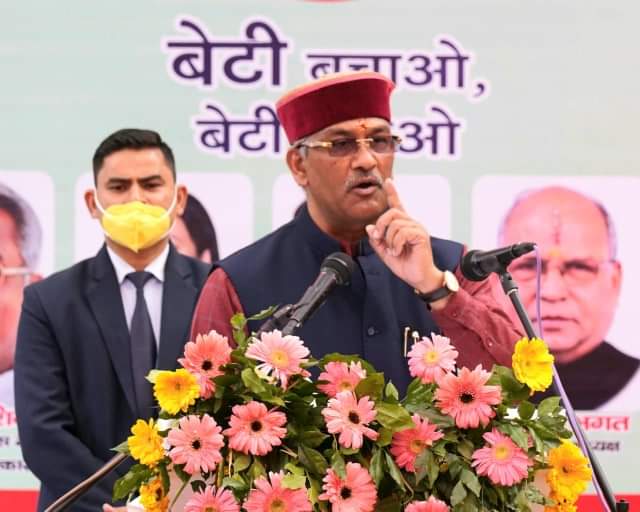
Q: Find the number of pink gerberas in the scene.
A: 14